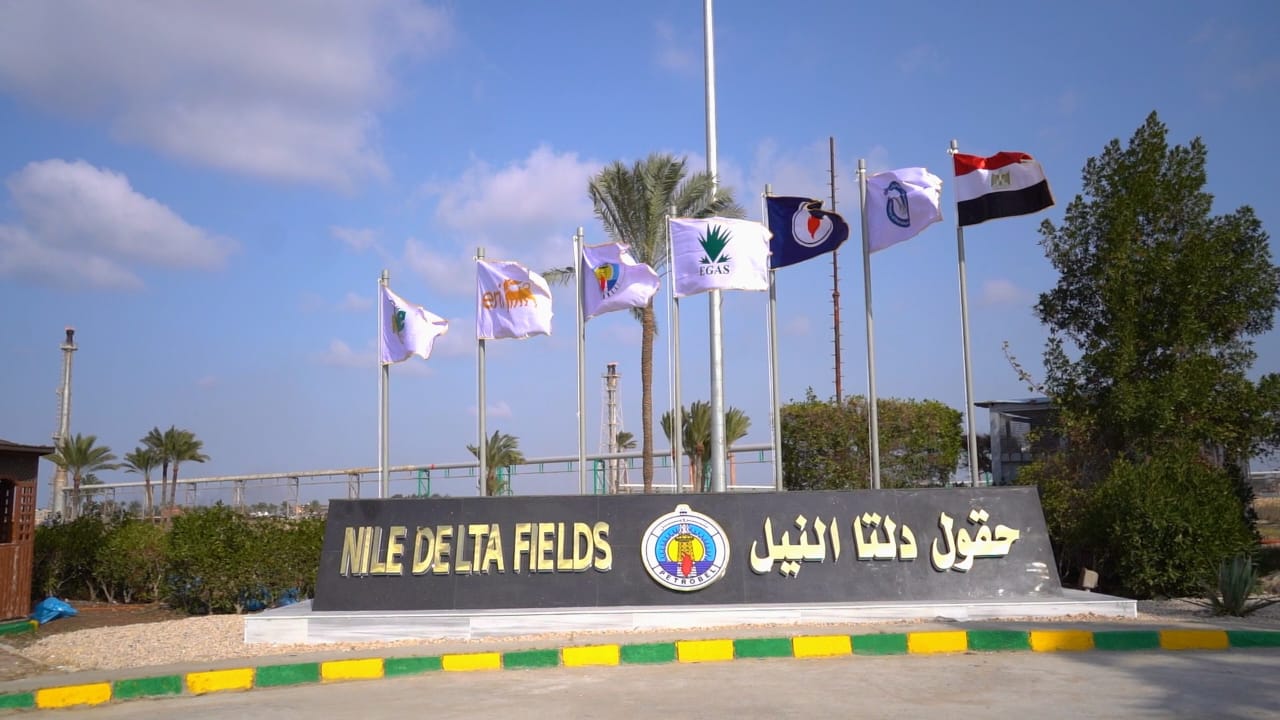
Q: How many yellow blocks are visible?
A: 10